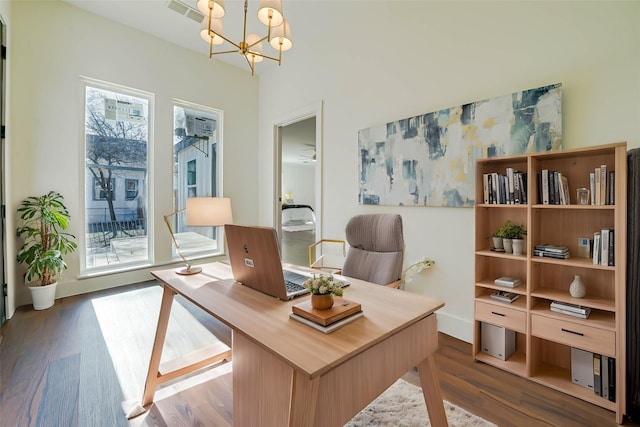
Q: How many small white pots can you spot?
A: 3